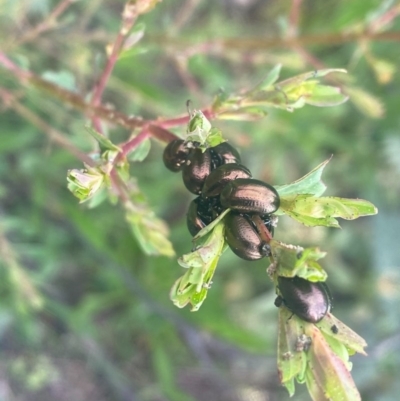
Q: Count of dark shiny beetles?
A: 8